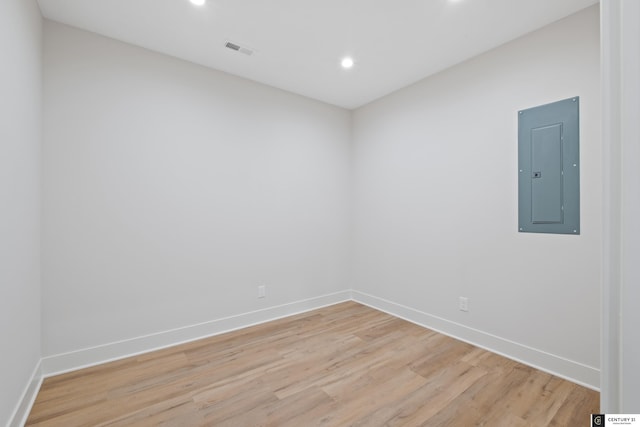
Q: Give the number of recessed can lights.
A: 3